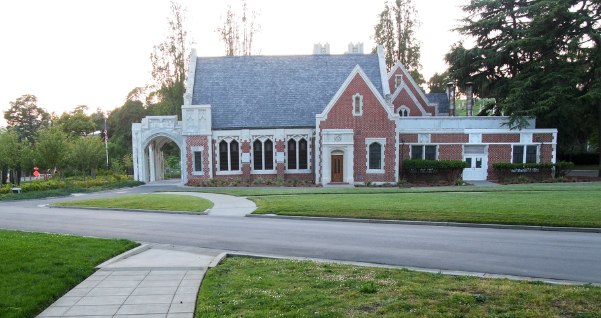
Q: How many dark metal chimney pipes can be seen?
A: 2